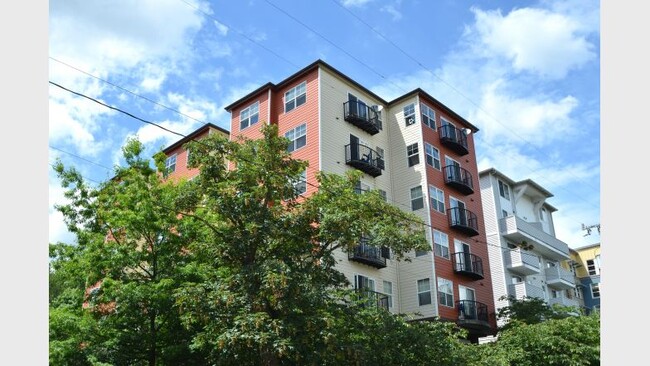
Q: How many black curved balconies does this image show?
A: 9